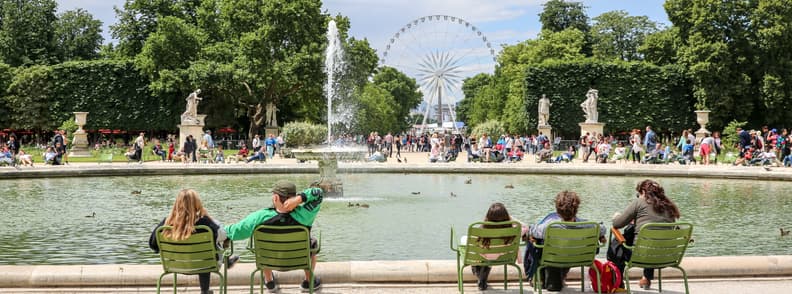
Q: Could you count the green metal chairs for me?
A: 5